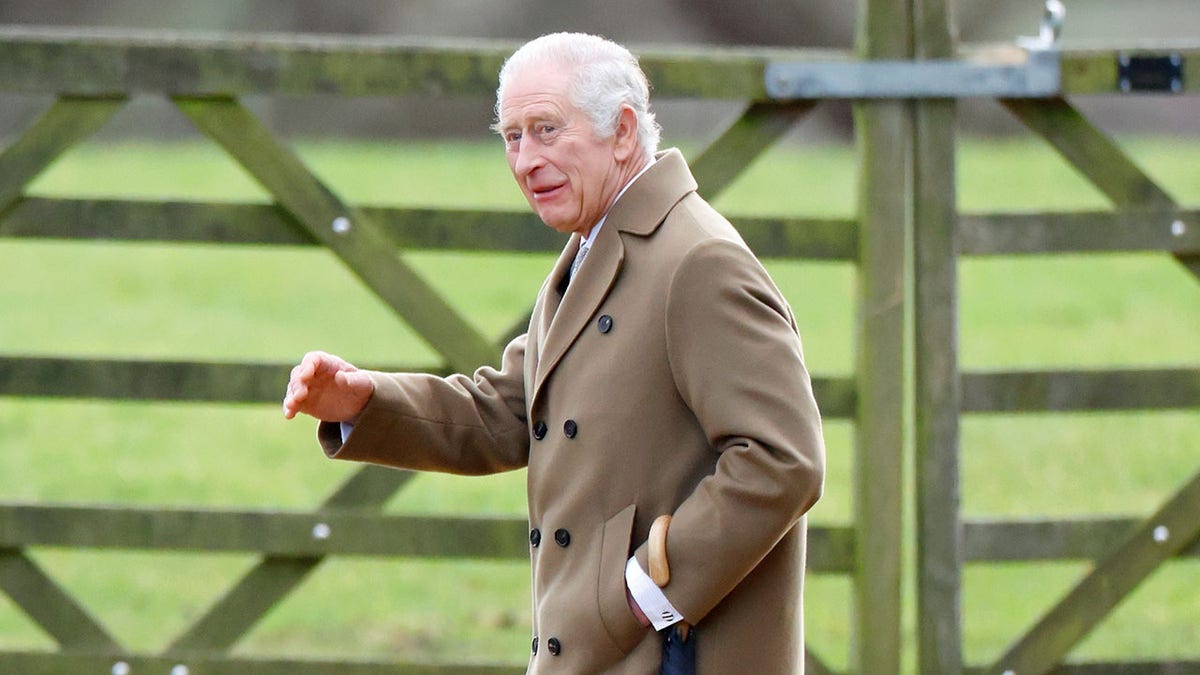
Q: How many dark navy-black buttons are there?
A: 7